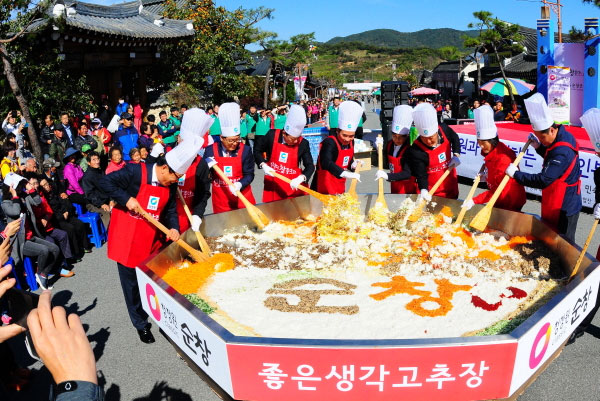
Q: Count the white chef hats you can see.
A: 10